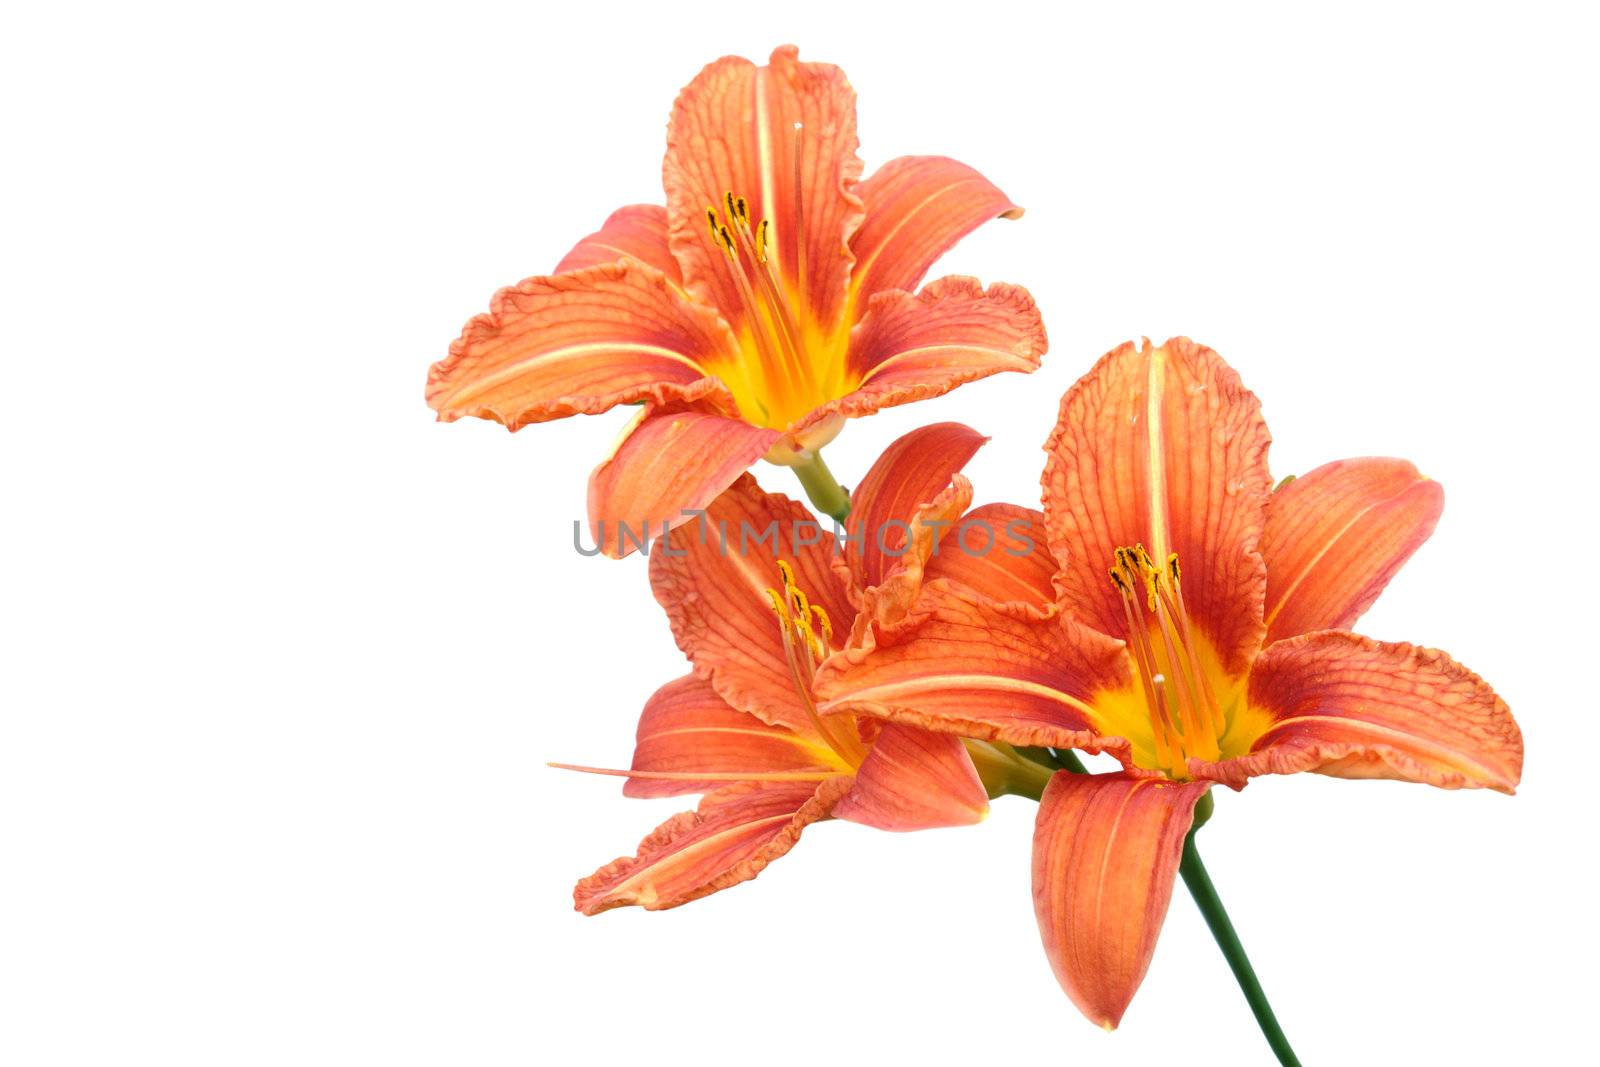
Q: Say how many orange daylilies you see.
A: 3